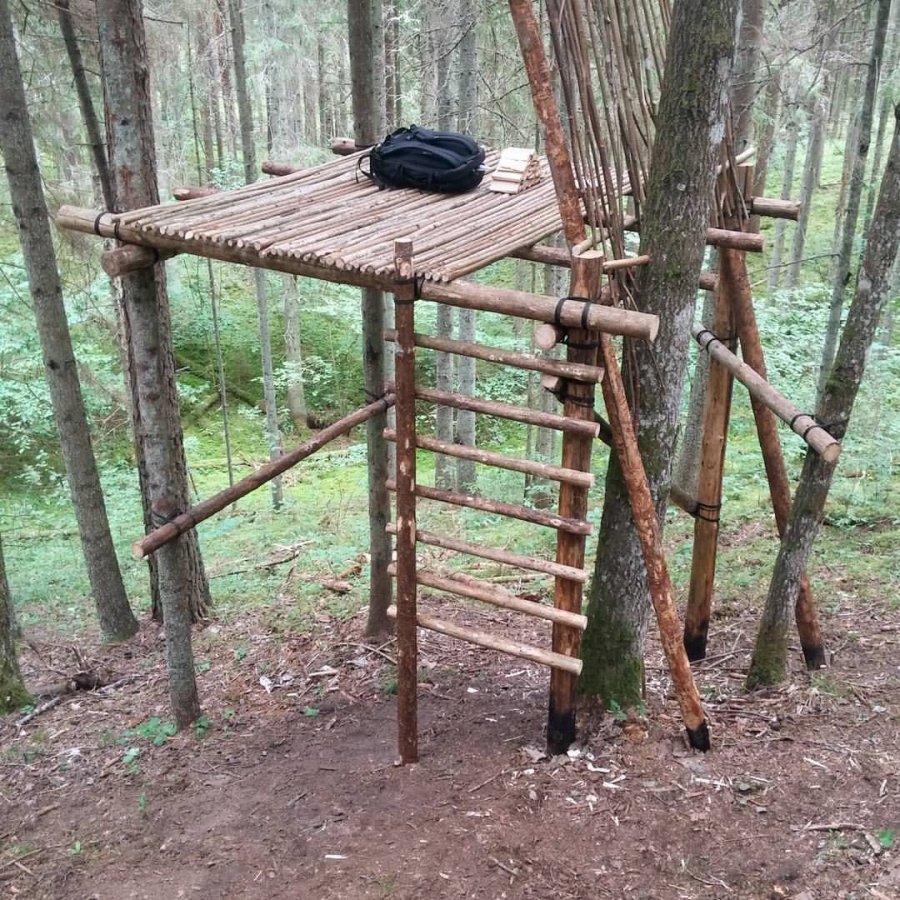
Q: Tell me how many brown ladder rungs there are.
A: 7